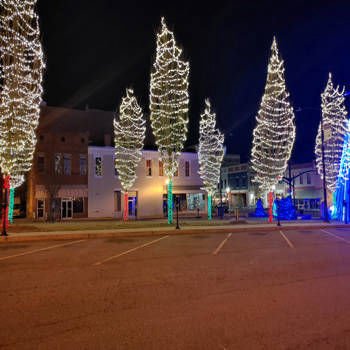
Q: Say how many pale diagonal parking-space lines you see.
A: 5